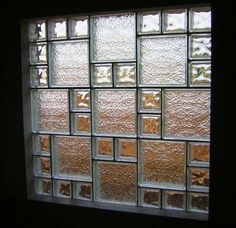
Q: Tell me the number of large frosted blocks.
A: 9